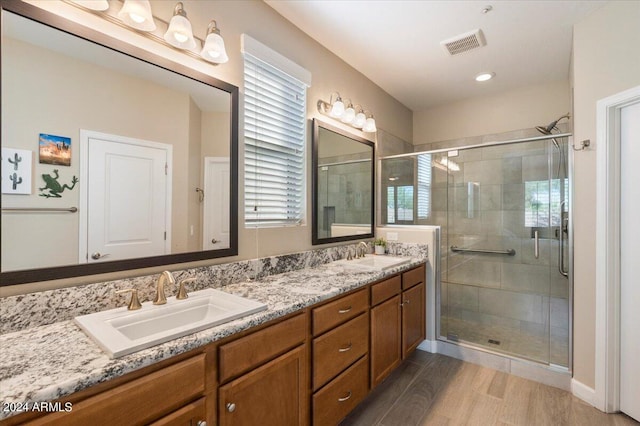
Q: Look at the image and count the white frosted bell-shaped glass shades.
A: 8